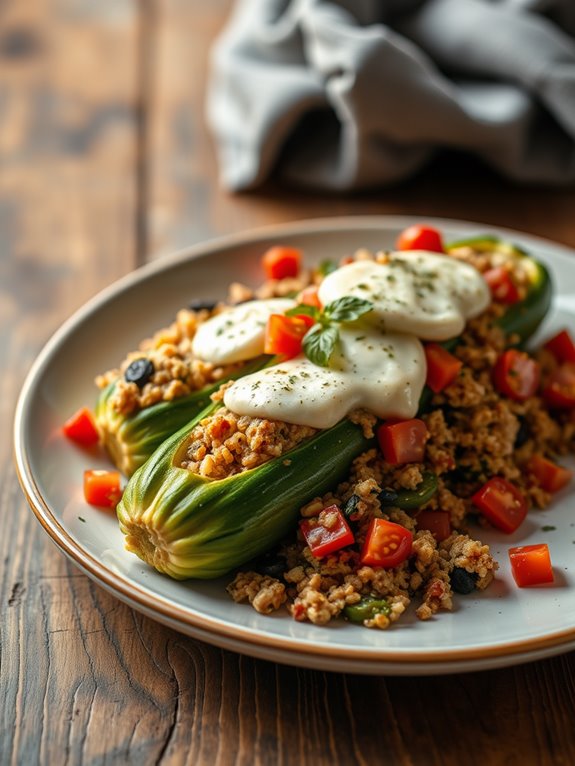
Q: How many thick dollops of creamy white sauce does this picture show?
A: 3